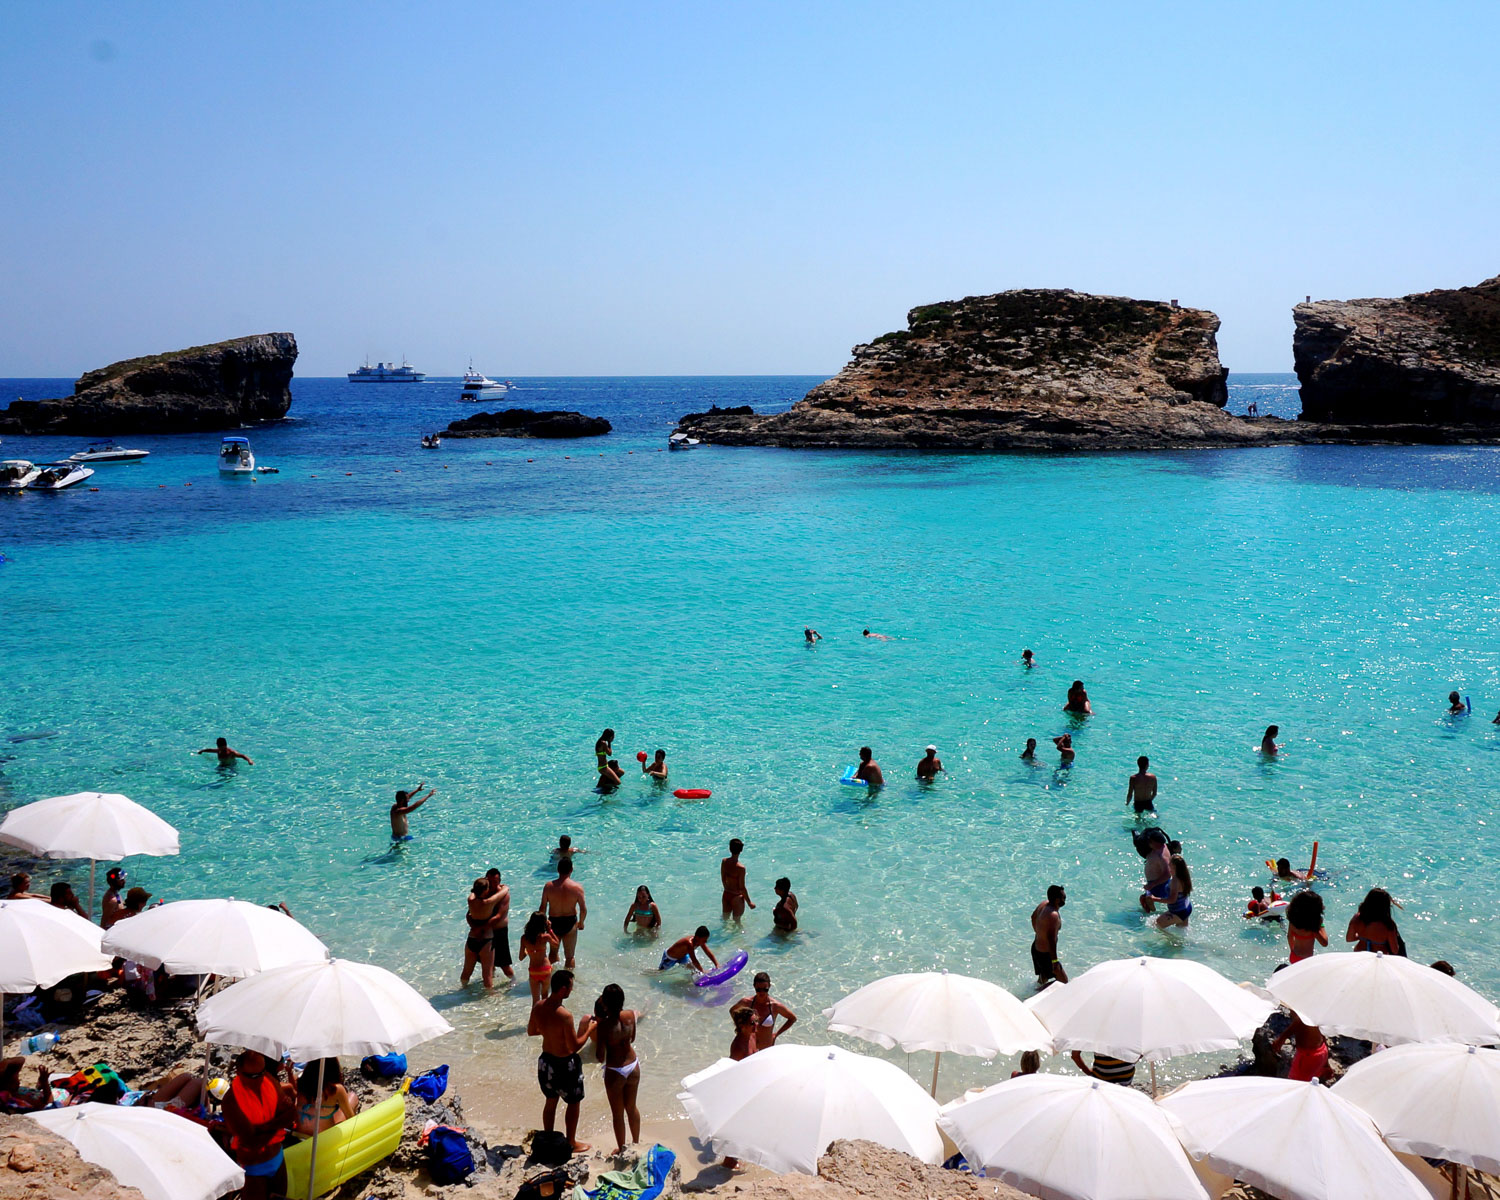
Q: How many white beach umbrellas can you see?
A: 12